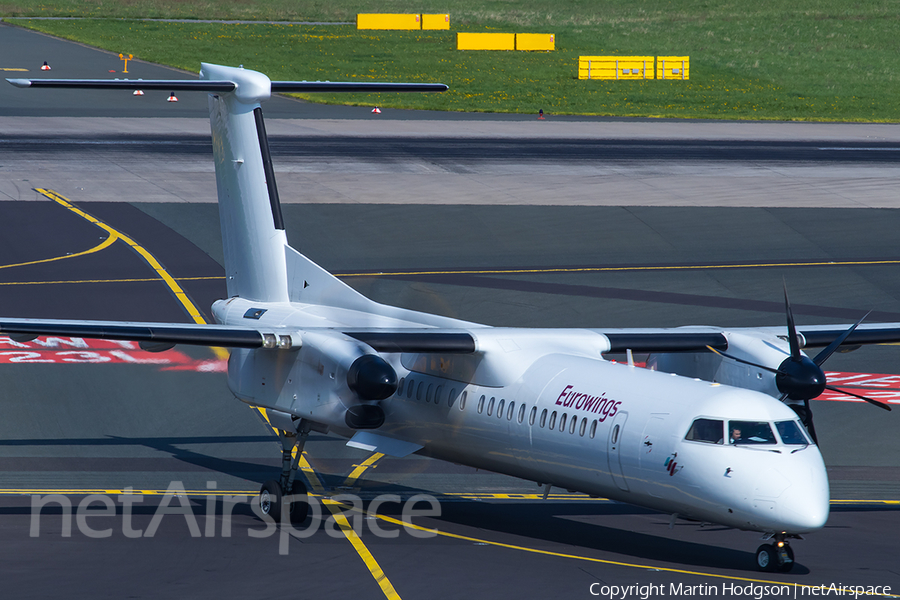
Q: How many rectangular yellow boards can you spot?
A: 6